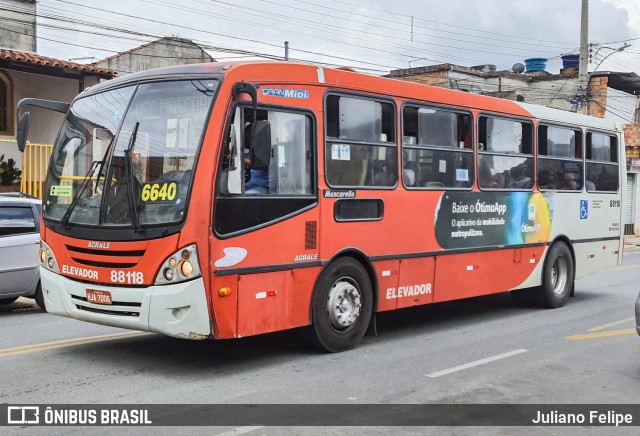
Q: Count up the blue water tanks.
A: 2